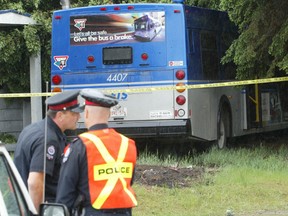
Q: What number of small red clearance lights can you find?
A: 5